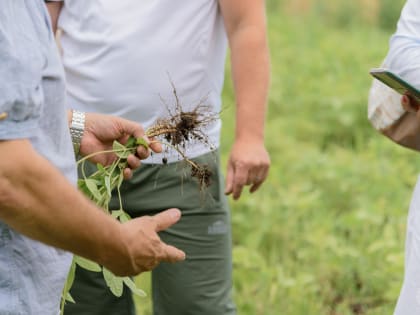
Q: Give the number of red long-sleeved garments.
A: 0